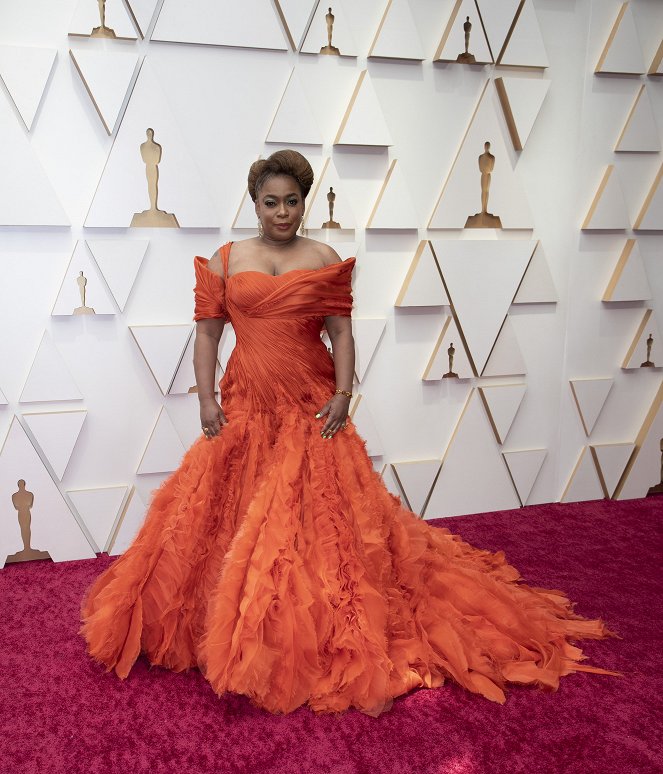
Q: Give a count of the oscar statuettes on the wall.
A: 11